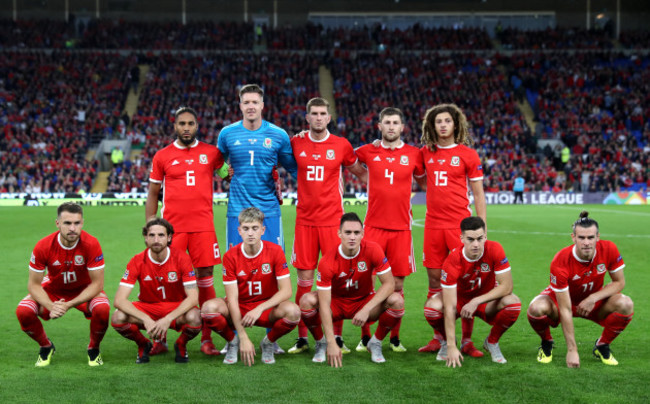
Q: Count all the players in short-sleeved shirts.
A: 10